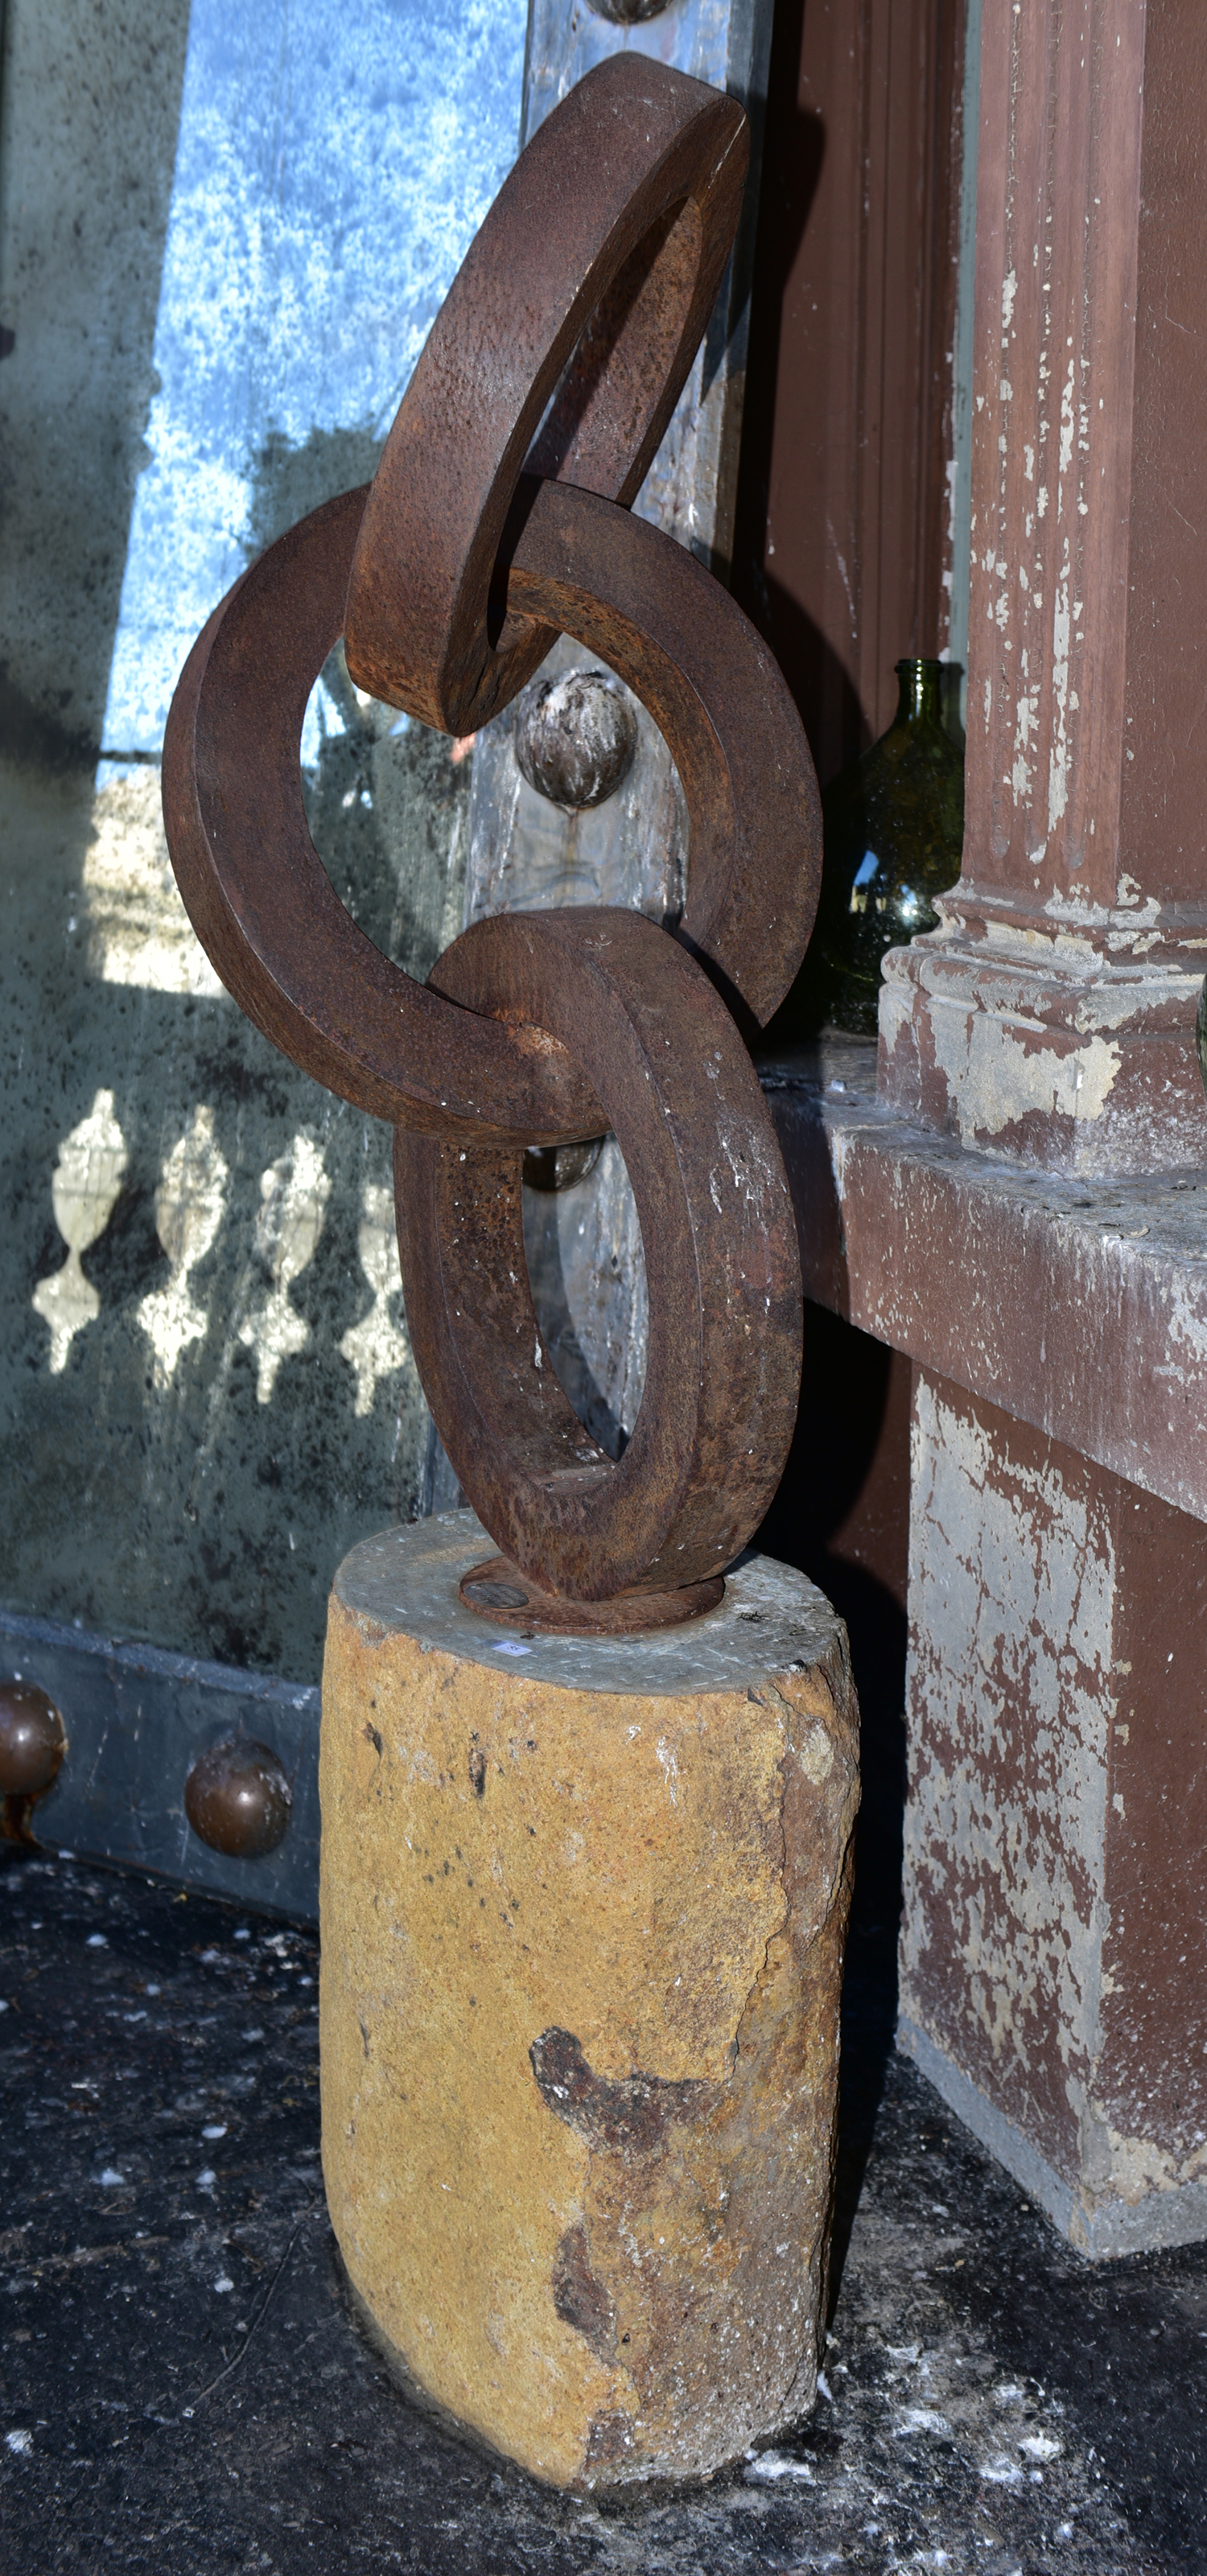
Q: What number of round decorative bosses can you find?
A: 5